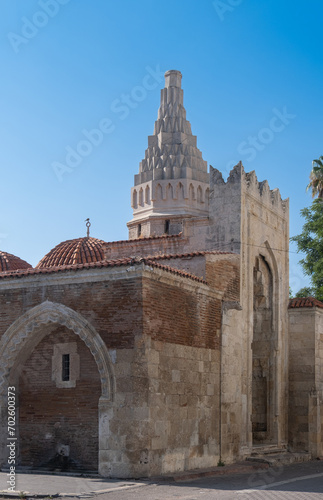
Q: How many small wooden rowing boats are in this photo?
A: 0